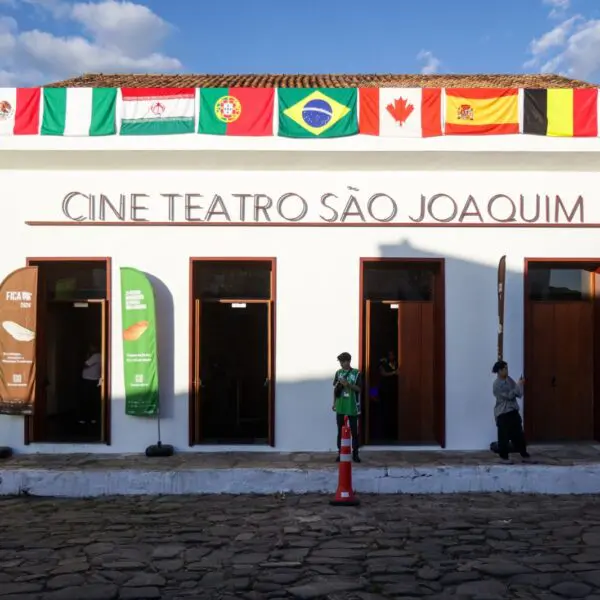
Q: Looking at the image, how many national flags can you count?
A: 8